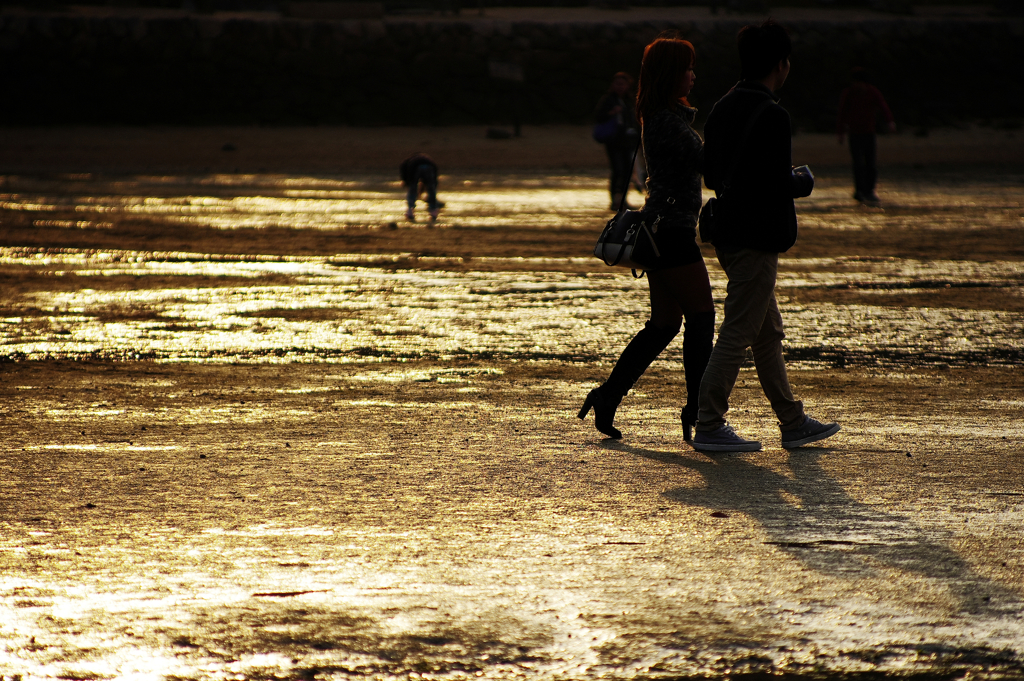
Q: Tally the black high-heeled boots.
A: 2